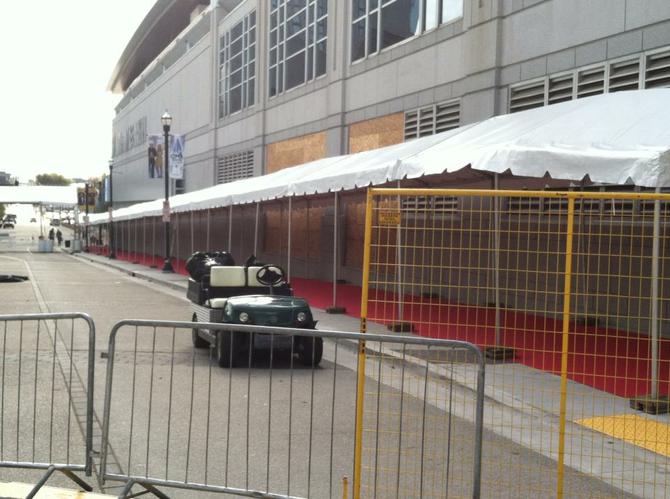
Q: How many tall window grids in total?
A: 3